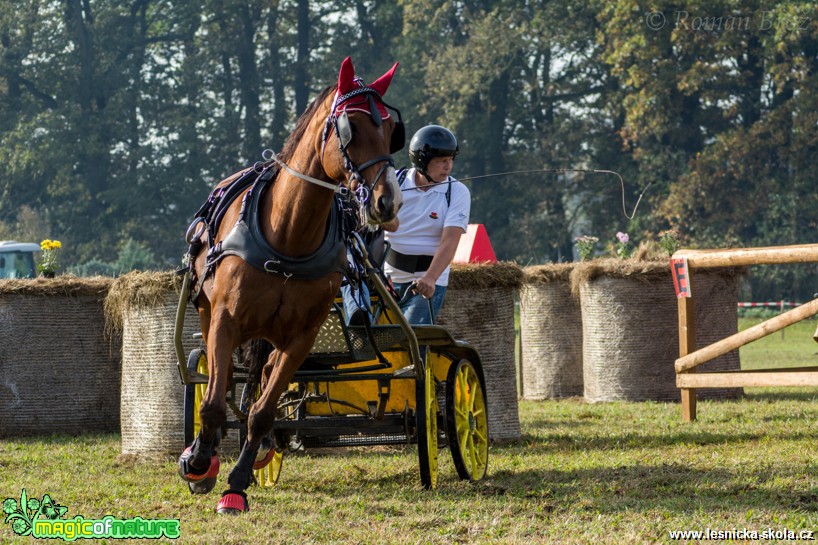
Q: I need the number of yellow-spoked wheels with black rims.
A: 4